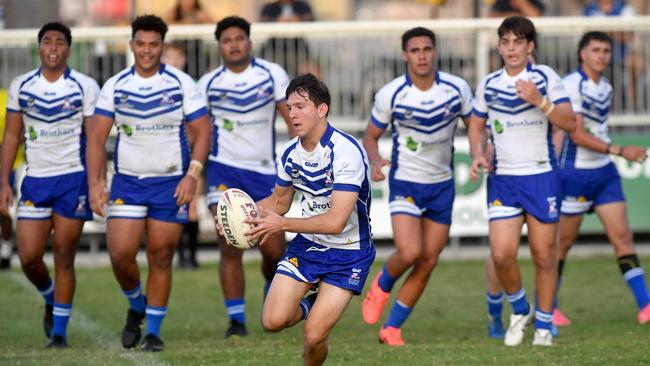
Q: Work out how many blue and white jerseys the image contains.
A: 7